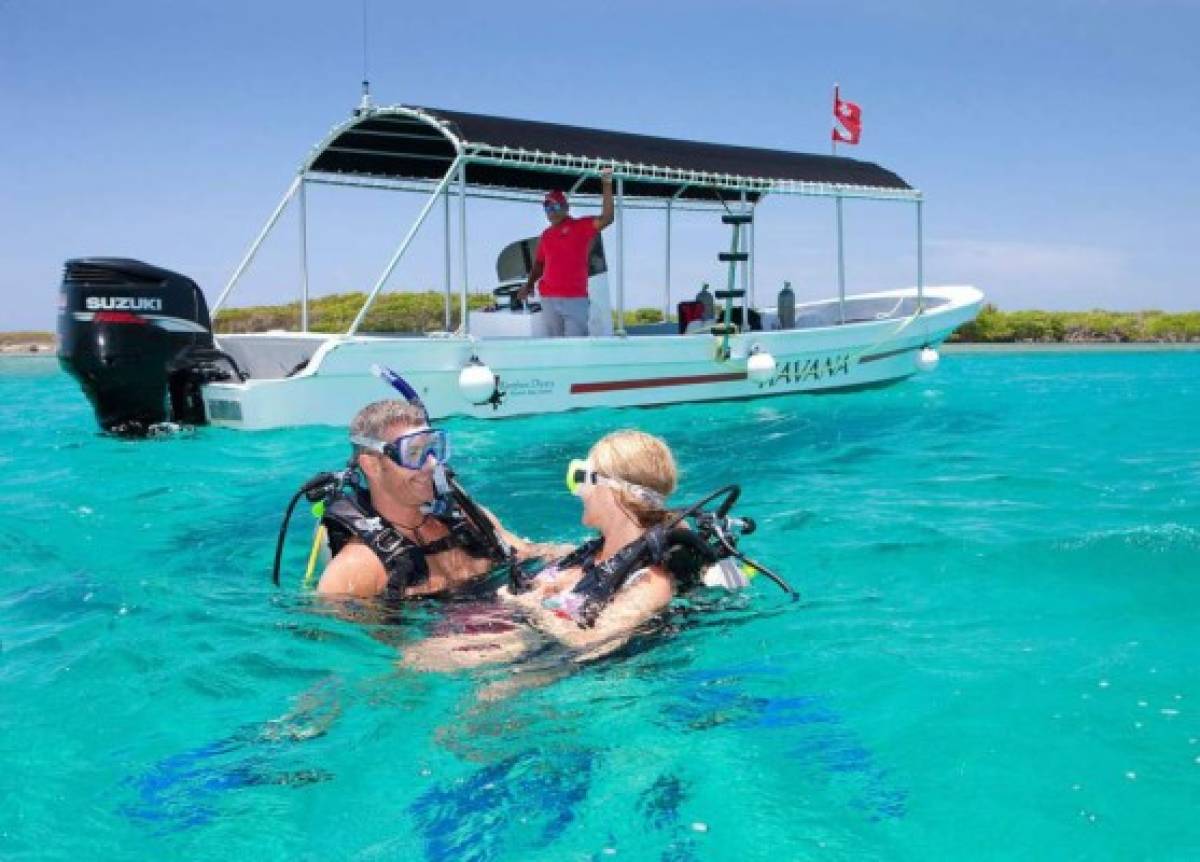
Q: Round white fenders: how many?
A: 3